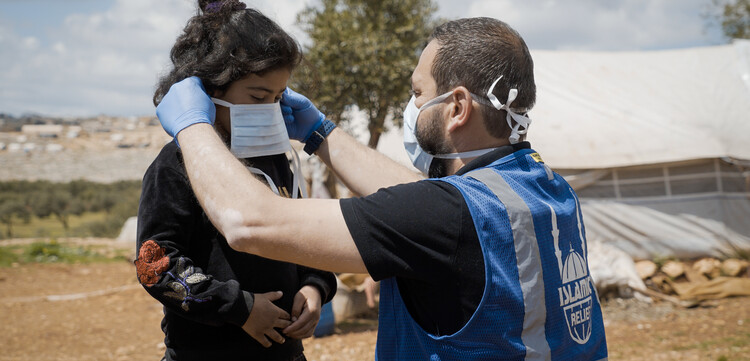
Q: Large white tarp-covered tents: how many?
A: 1